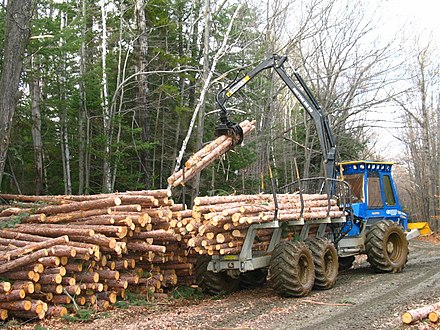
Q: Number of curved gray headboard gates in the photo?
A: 1